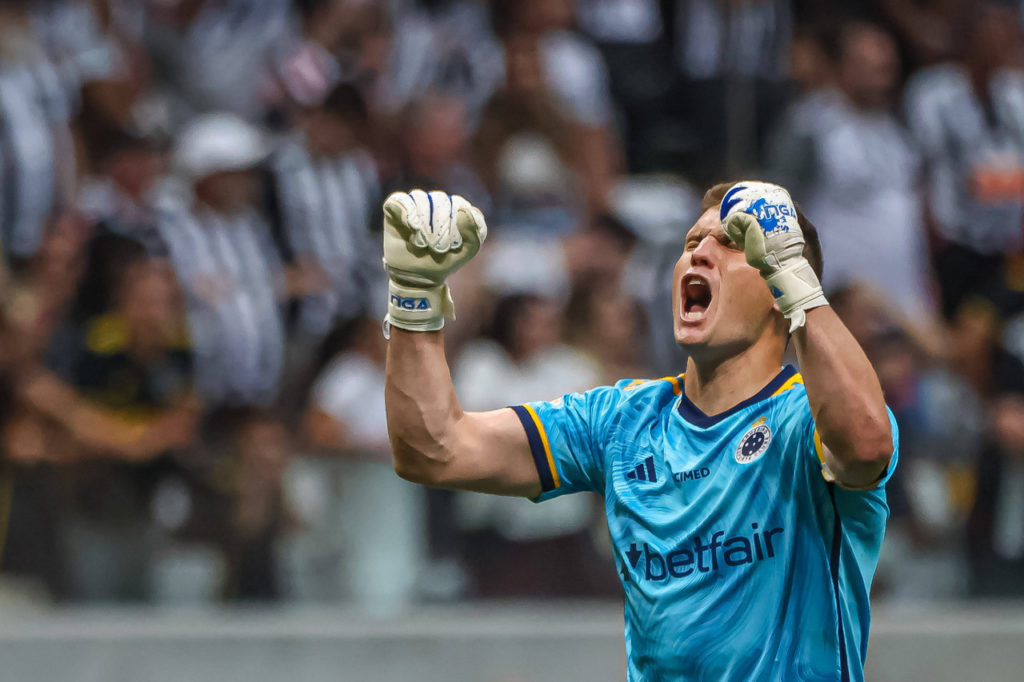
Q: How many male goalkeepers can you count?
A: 1